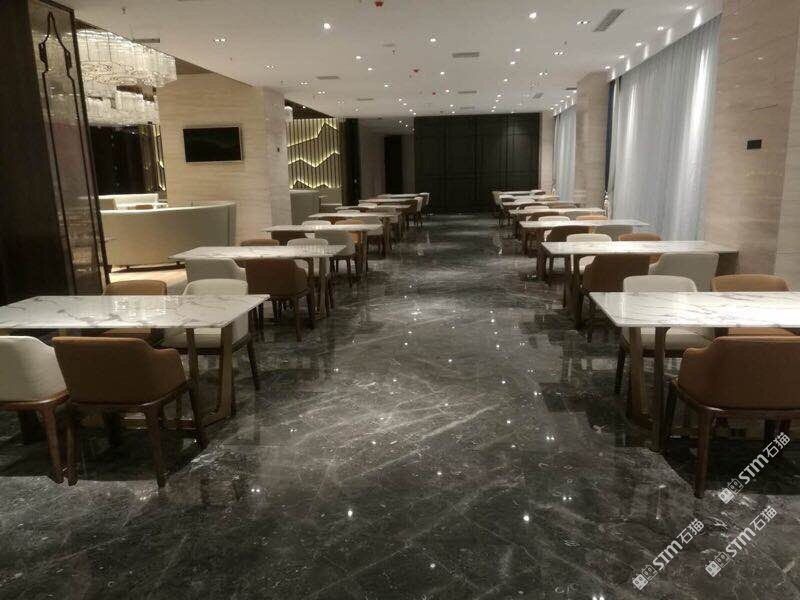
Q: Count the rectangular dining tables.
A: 14